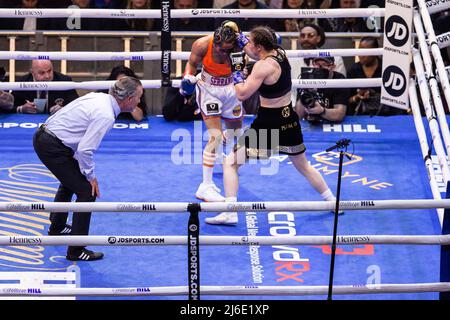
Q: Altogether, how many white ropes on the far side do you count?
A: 3